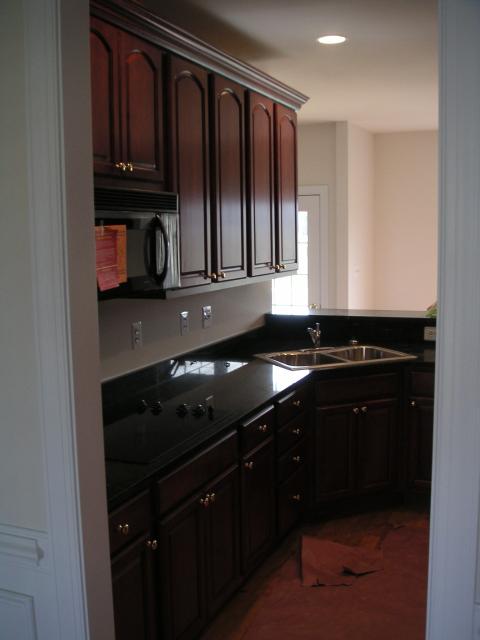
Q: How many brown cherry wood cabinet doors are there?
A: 13